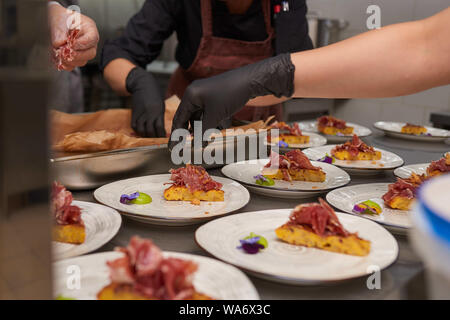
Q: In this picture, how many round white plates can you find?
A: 11